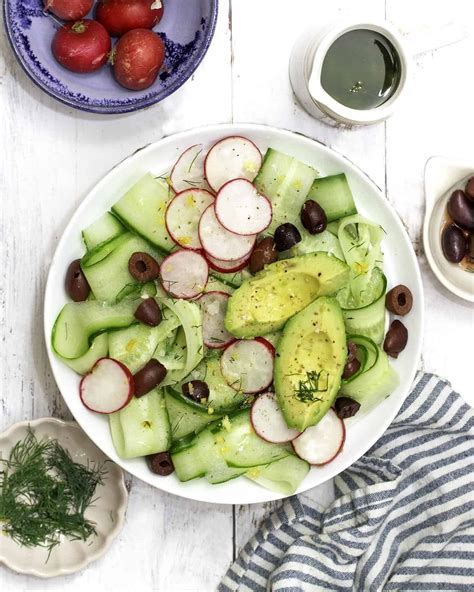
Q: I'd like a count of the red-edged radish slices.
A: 12